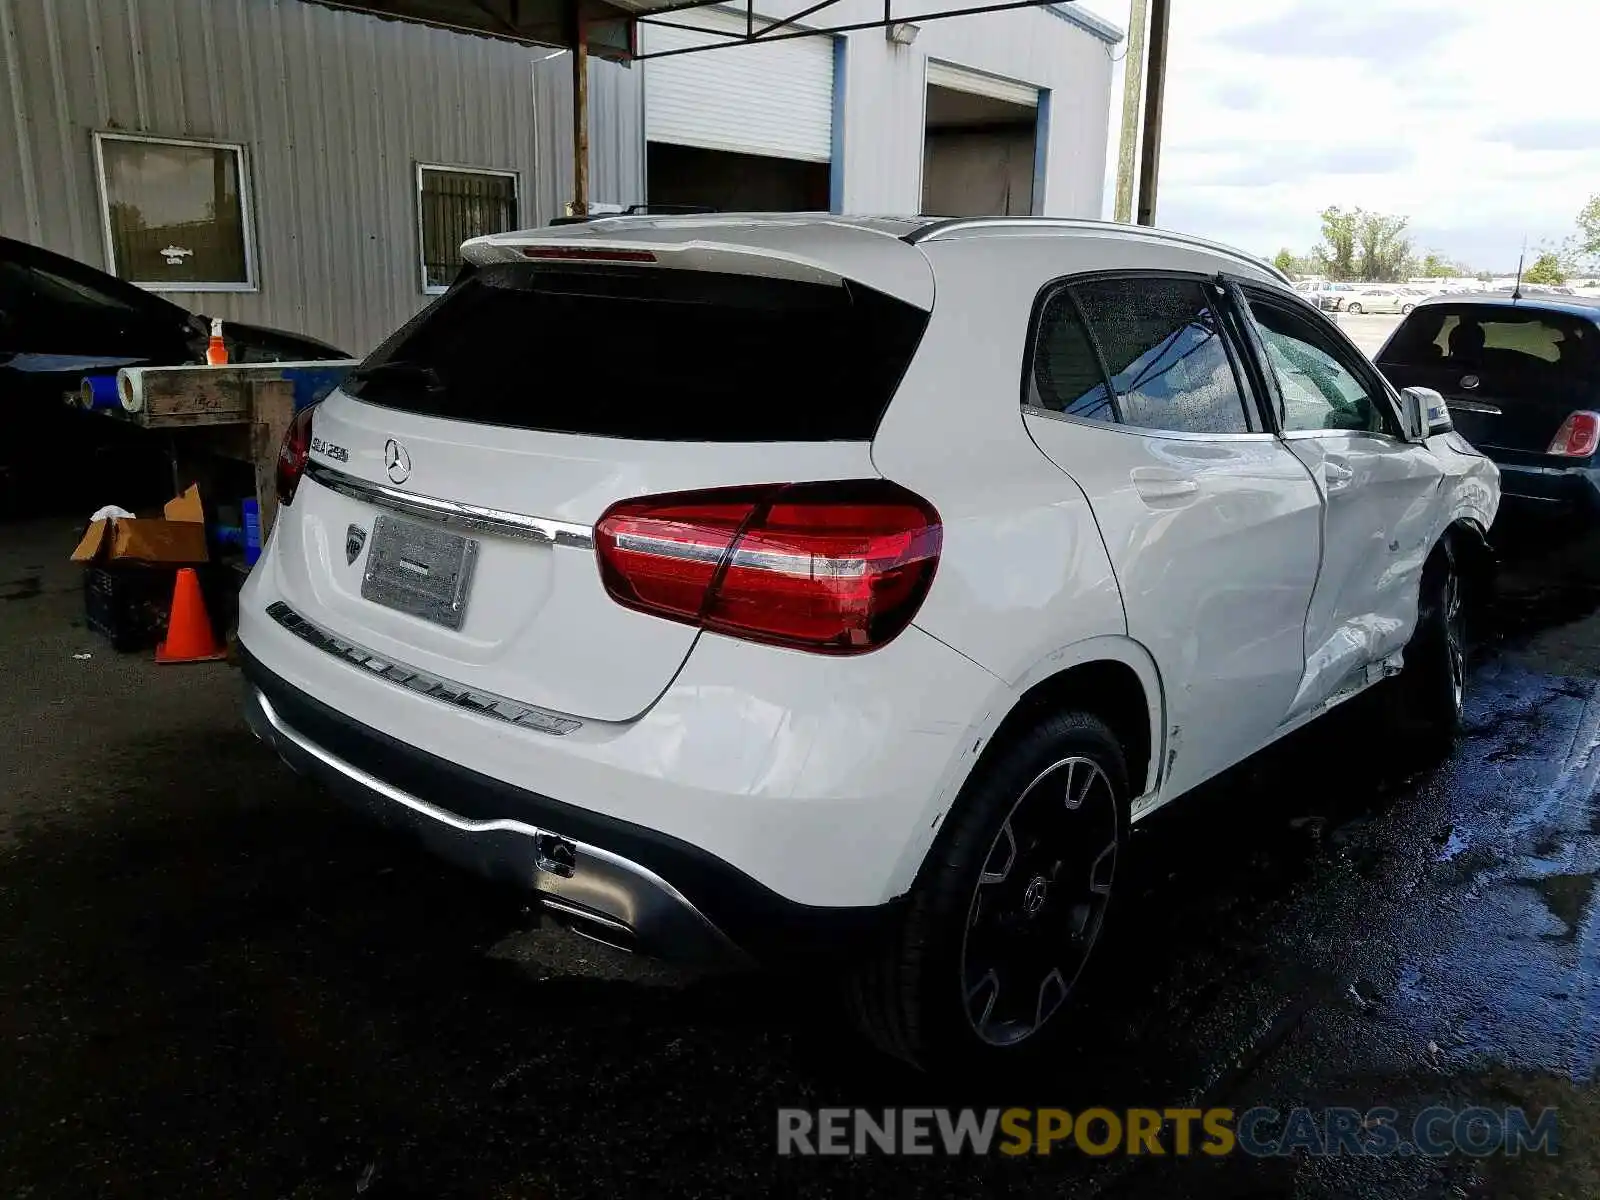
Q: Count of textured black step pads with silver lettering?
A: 0